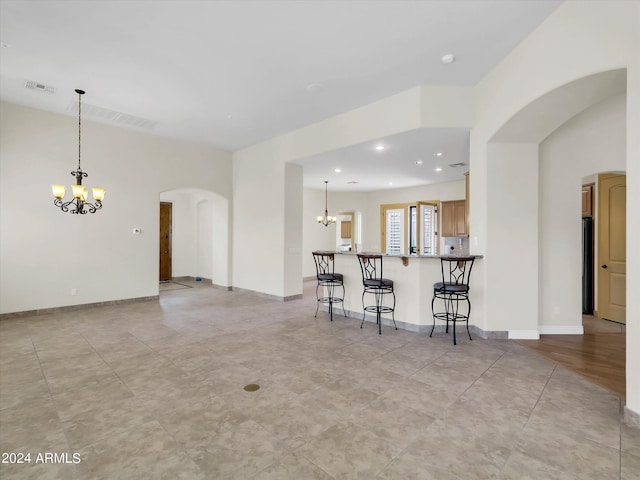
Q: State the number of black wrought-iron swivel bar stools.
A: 3